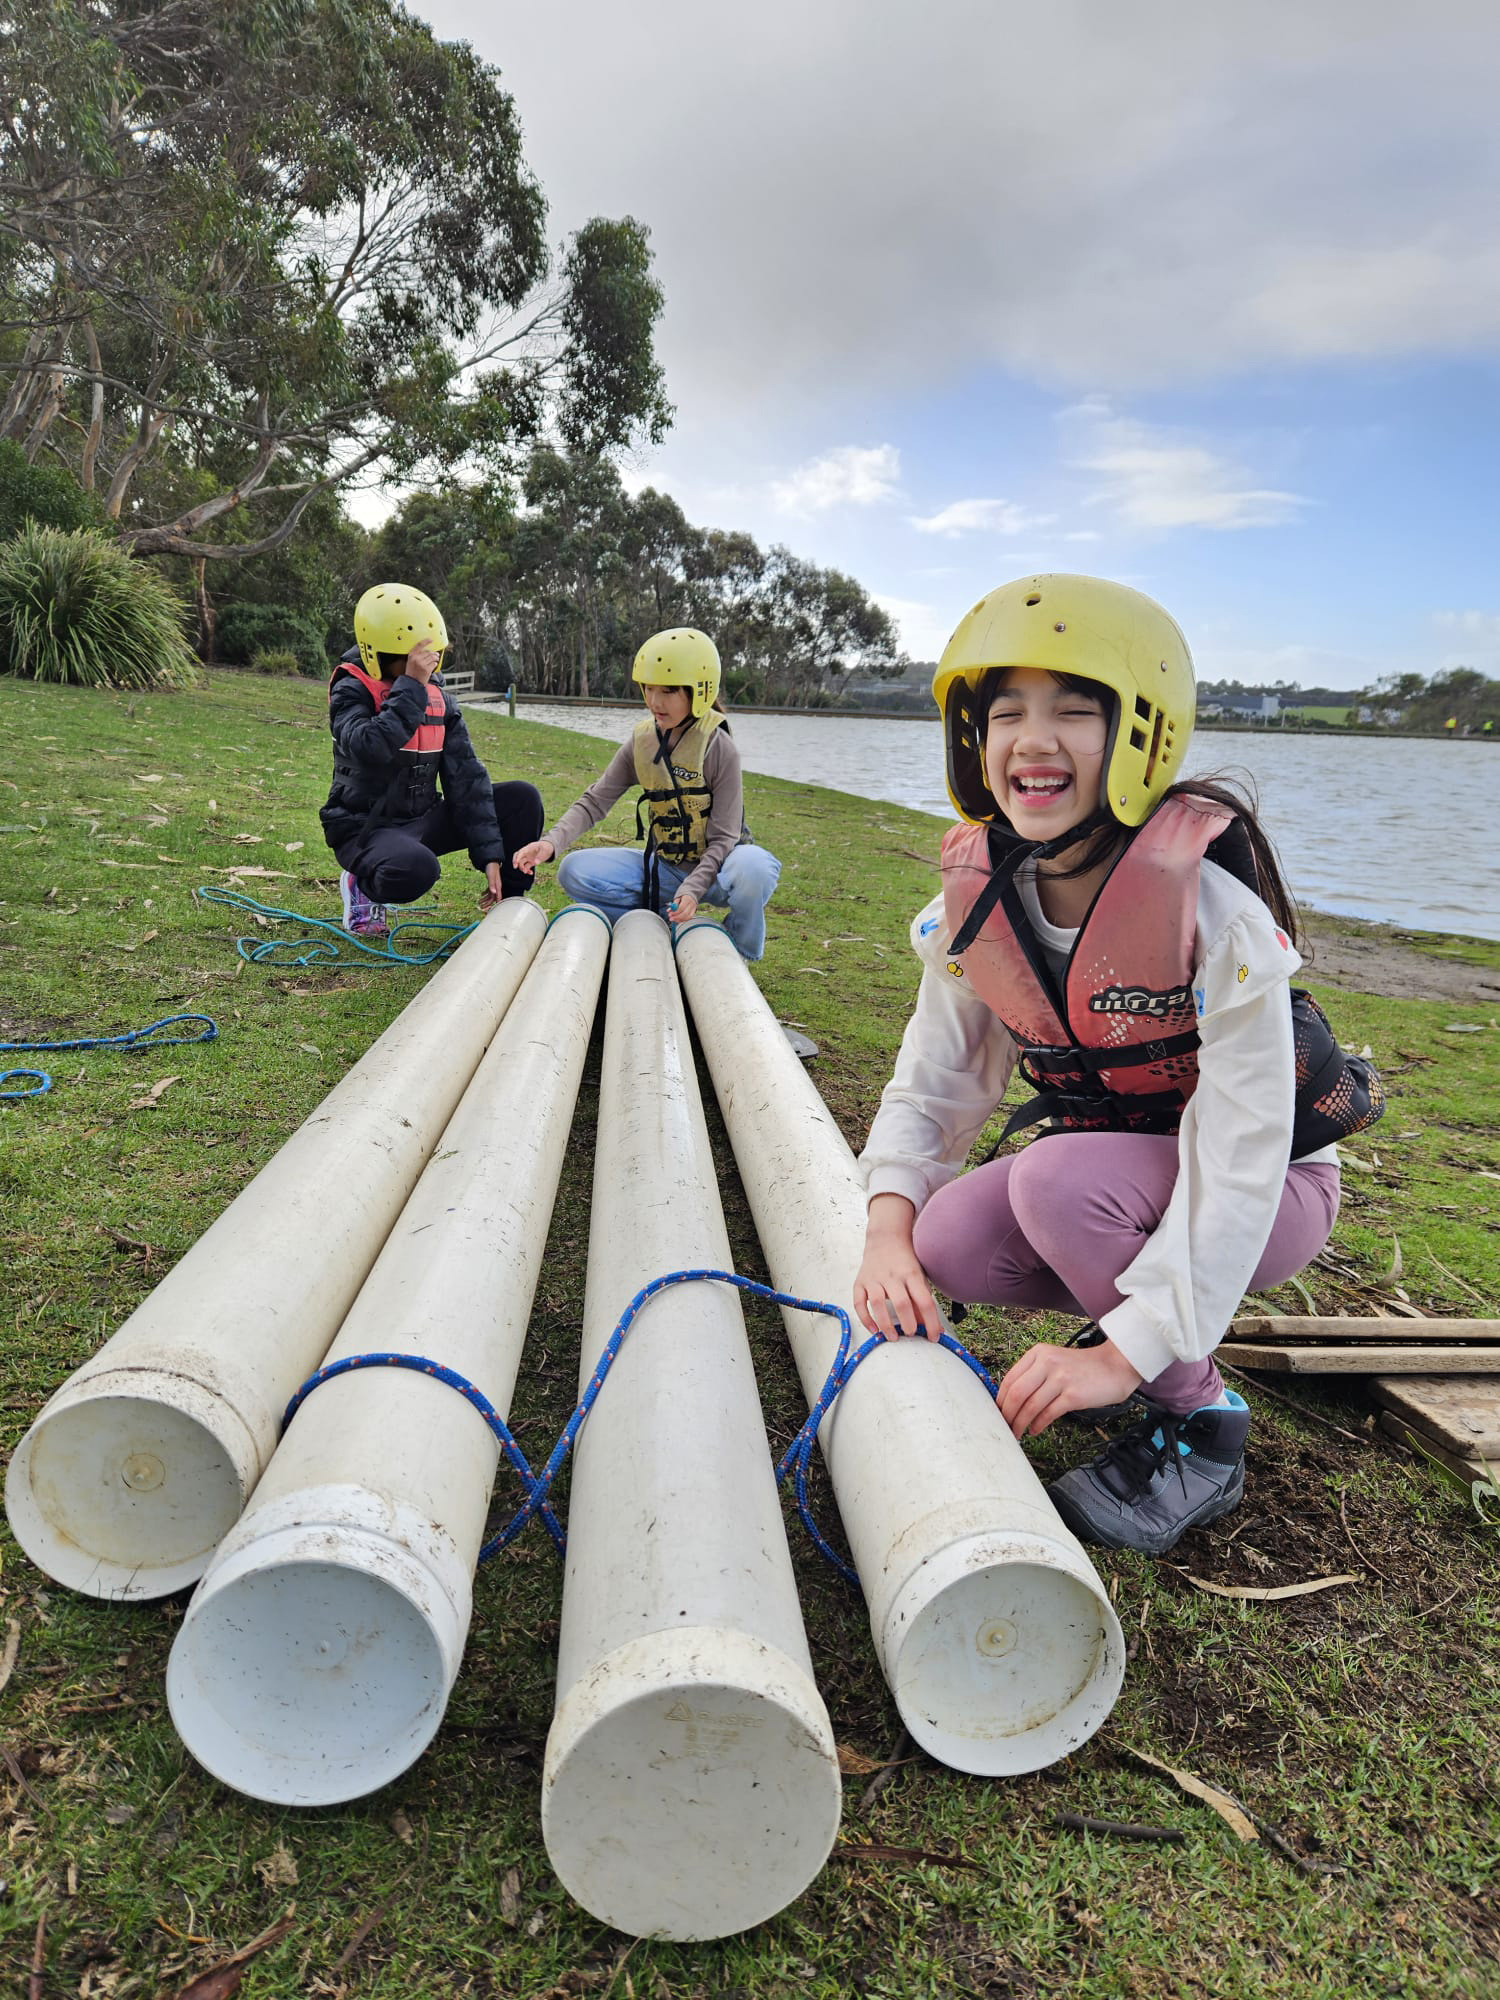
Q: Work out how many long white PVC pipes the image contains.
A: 4